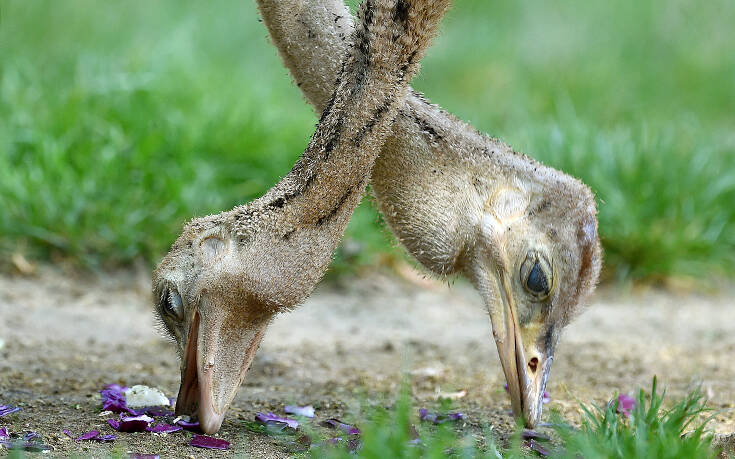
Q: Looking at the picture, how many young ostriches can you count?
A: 2